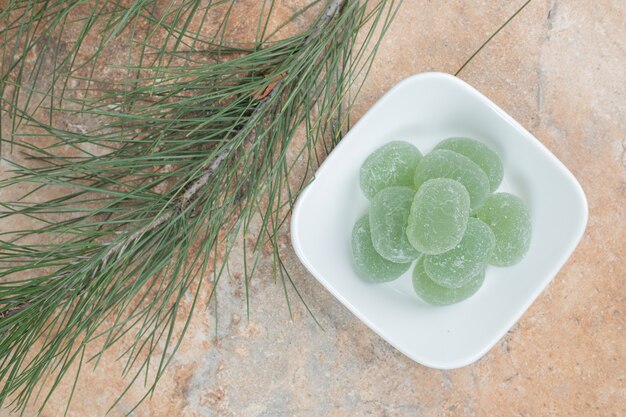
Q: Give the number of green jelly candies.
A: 9